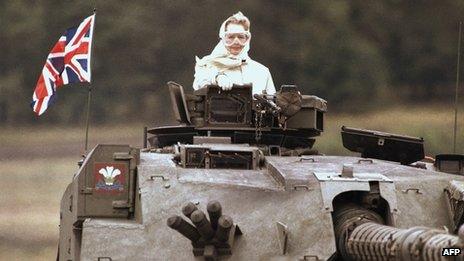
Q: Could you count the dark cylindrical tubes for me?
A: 5